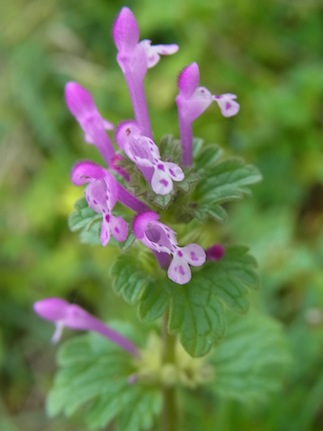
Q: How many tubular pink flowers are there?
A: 7